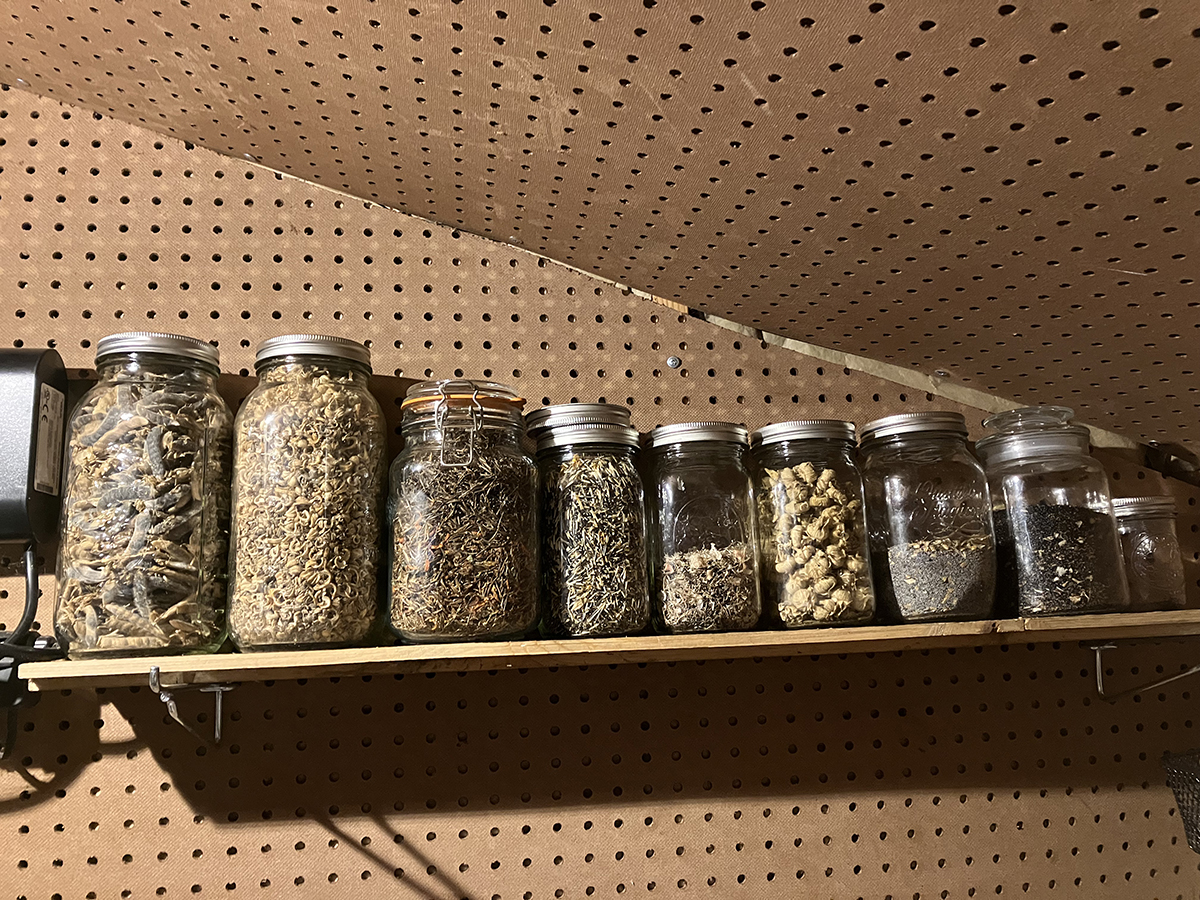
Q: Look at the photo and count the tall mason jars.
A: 2